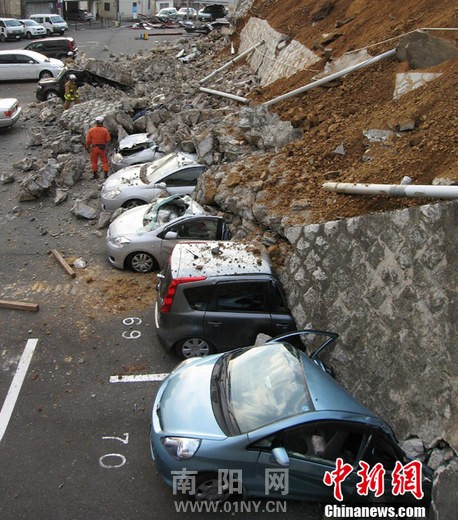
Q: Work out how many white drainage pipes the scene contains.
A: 4